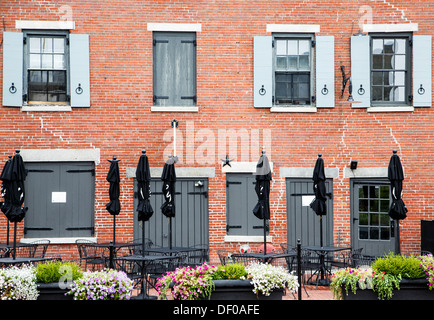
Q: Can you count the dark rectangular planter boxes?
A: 3